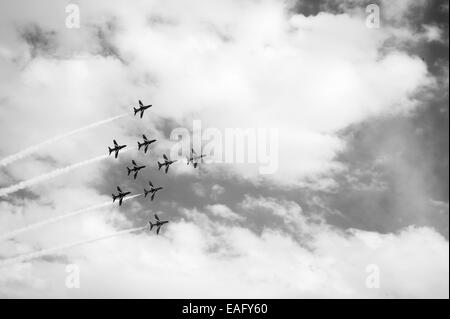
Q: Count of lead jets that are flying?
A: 1